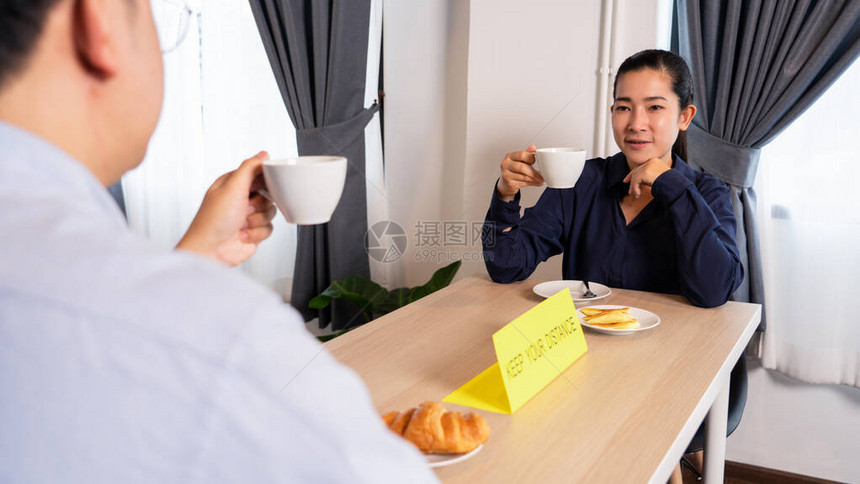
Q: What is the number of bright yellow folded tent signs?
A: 1